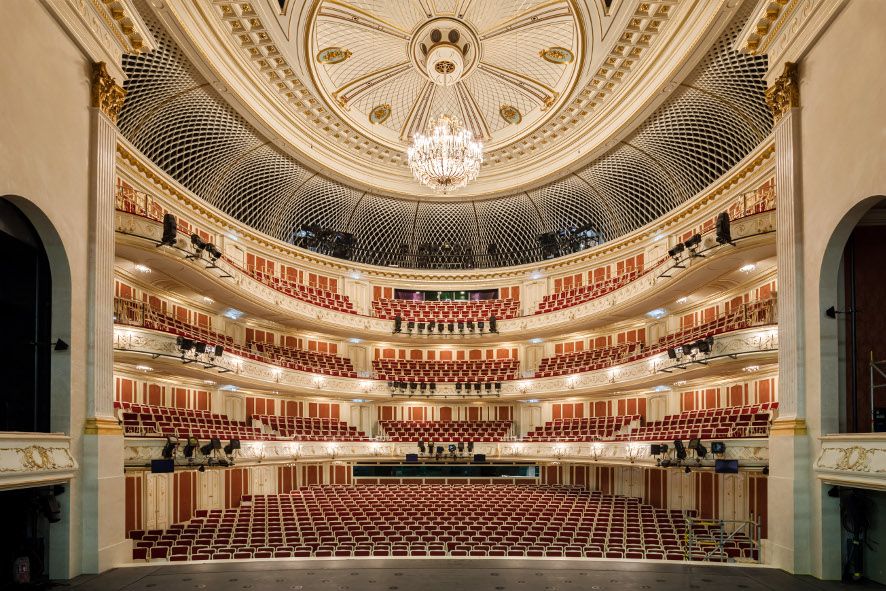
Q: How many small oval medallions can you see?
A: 4